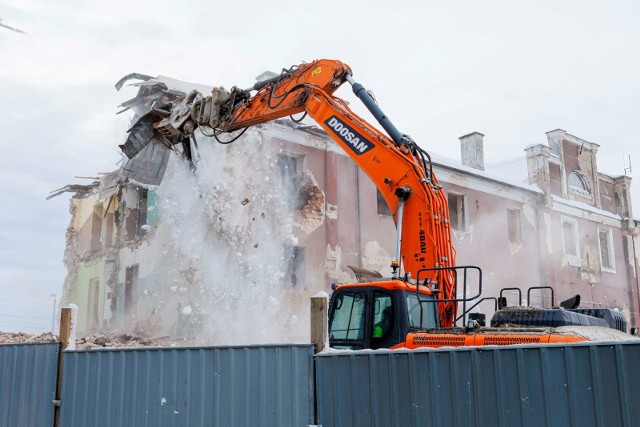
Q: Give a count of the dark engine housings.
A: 1